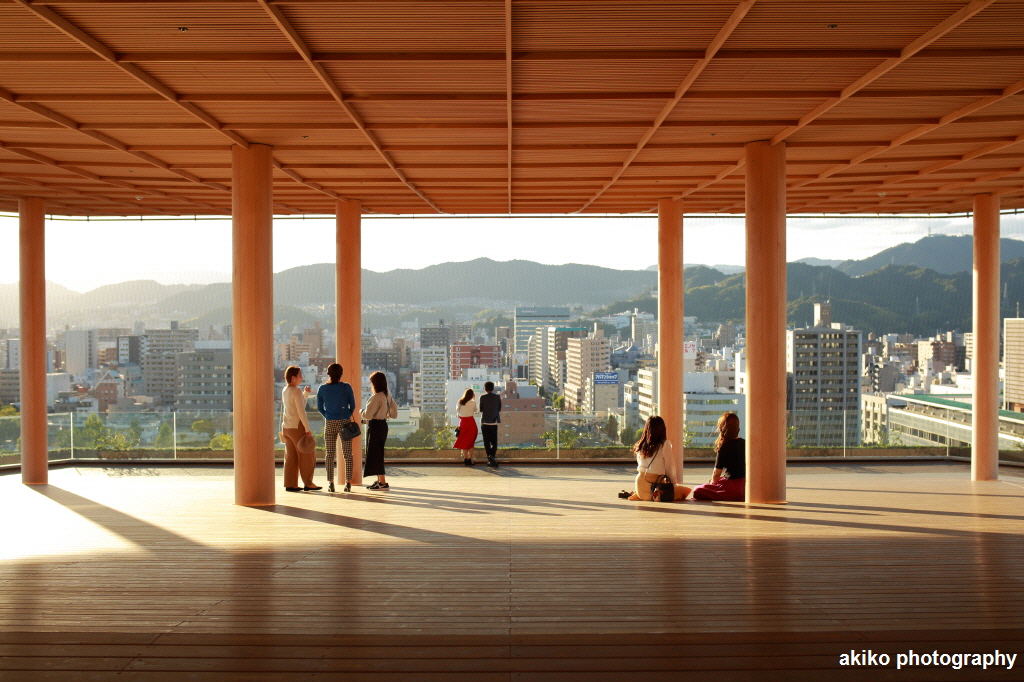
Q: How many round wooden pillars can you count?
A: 6